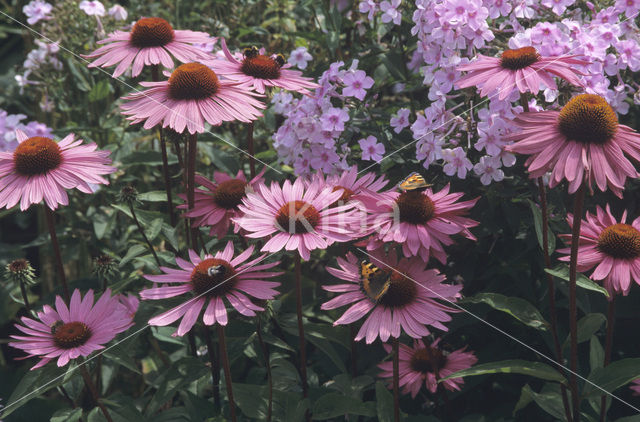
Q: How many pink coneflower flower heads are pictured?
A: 15